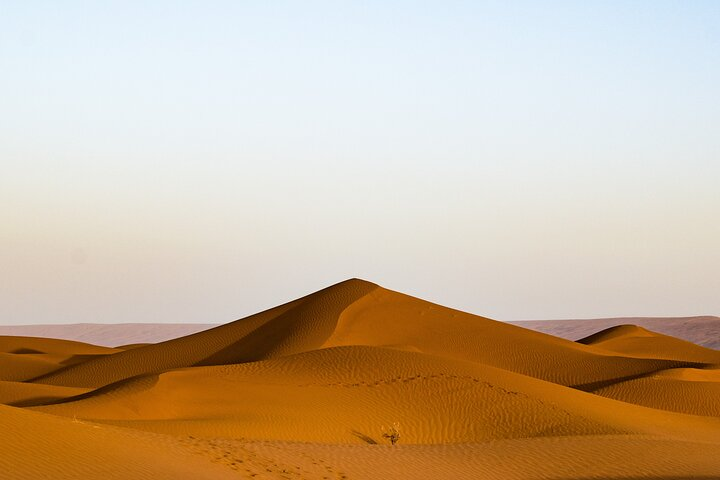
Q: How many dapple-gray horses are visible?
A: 0